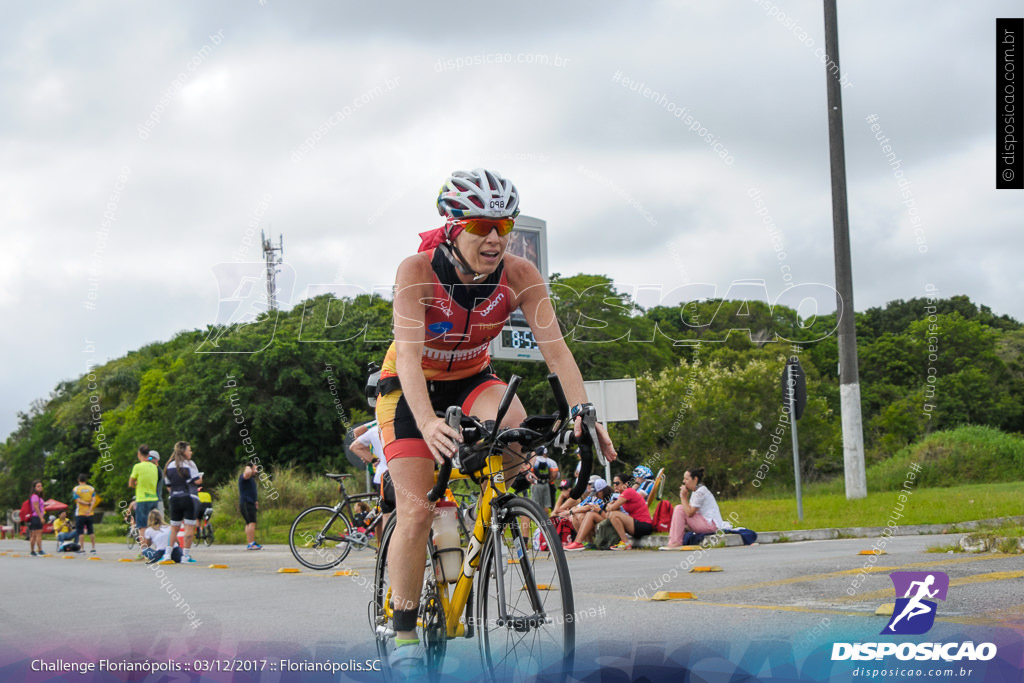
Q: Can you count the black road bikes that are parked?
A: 1